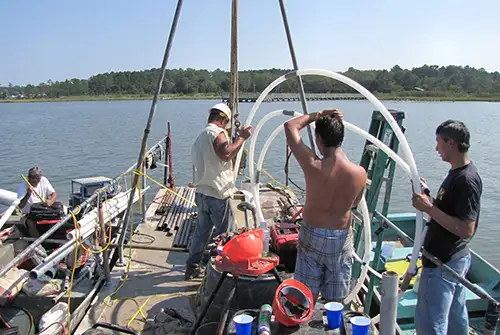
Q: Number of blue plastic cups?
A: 3